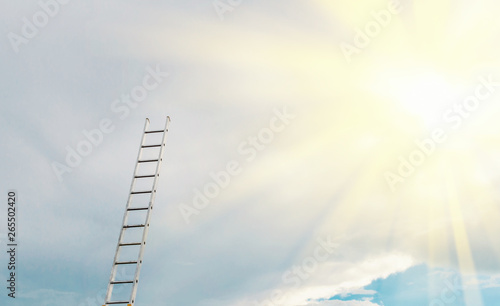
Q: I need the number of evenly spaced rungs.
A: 11